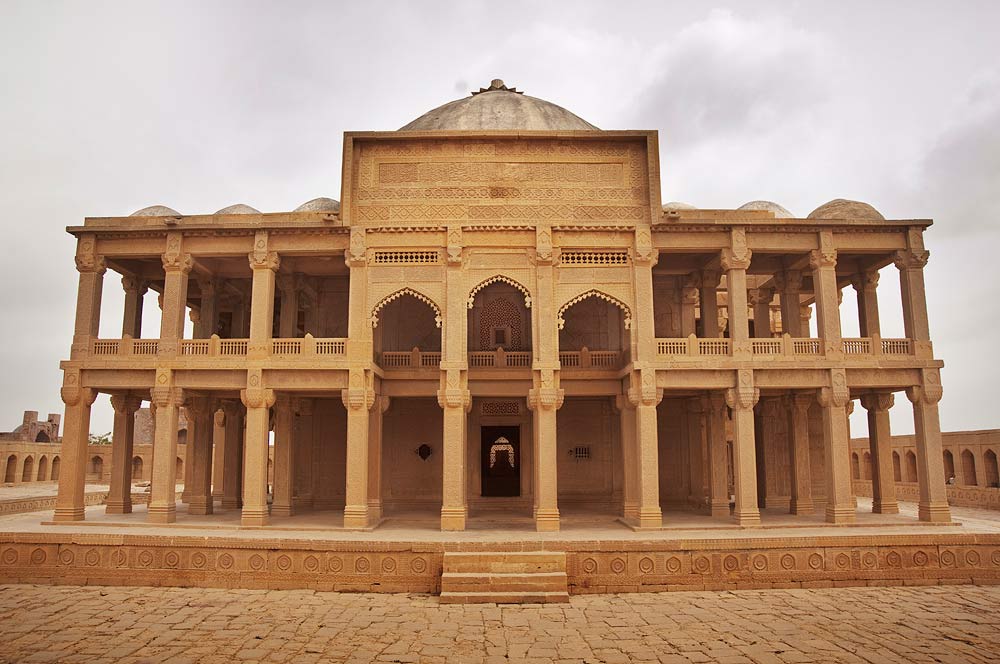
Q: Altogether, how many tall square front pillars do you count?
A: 10